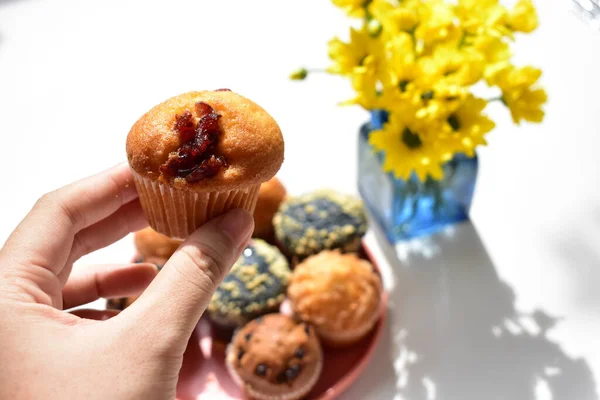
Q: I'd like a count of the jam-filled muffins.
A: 1